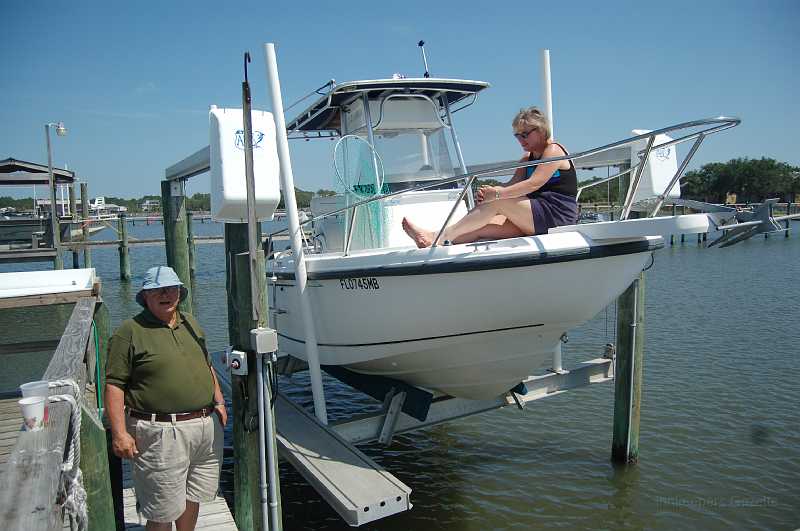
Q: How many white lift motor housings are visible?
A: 2